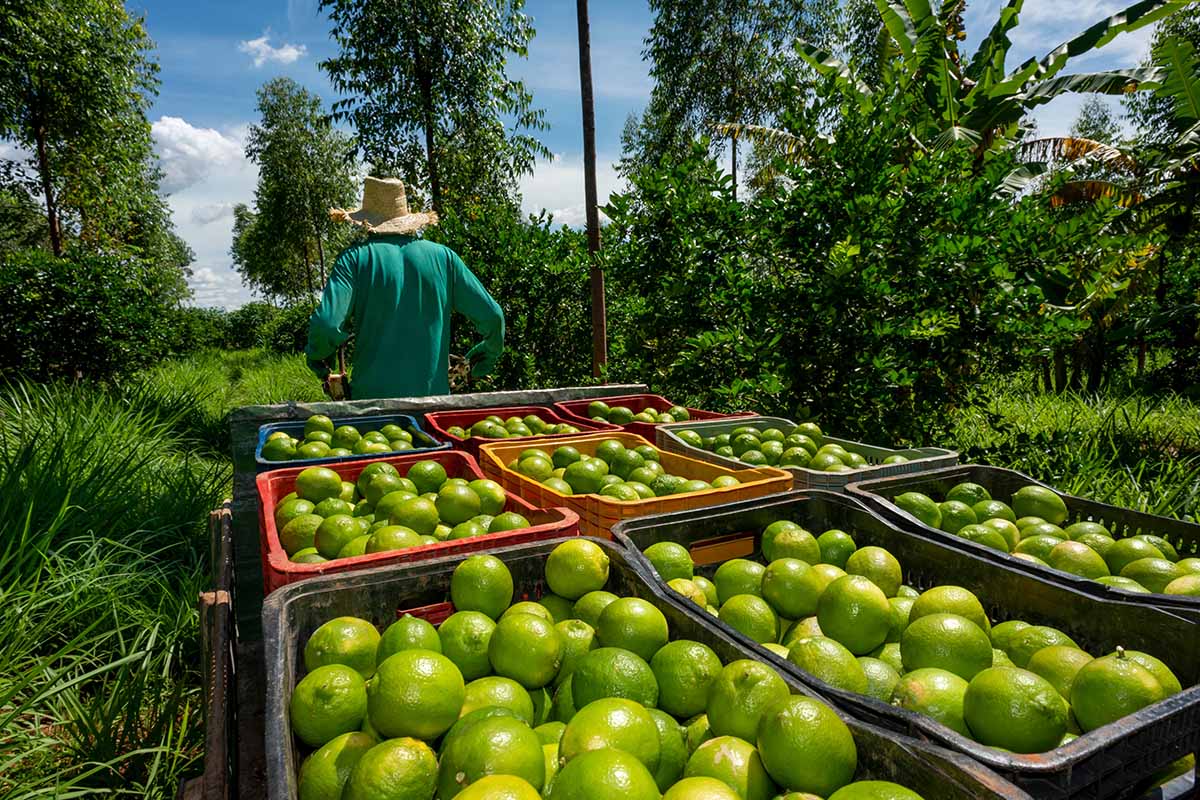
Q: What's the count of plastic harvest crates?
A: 9